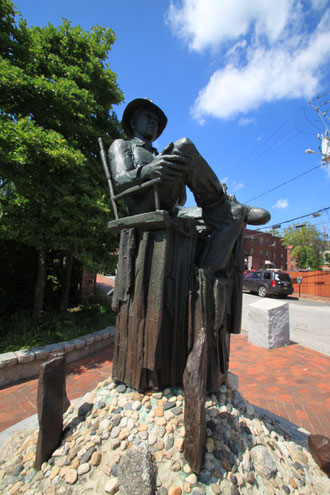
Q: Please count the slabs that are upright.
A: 2